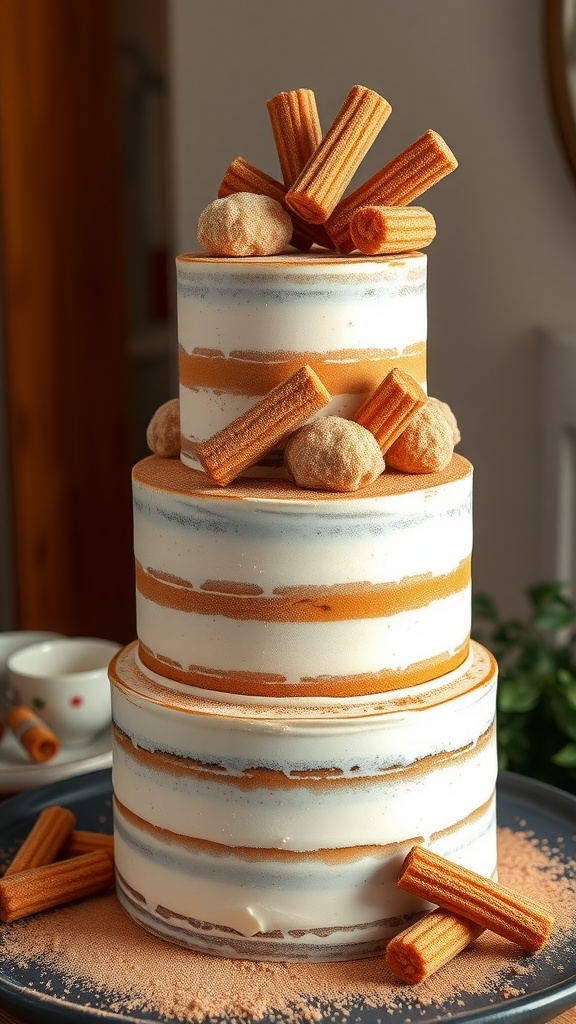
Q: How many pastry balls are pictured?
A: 5